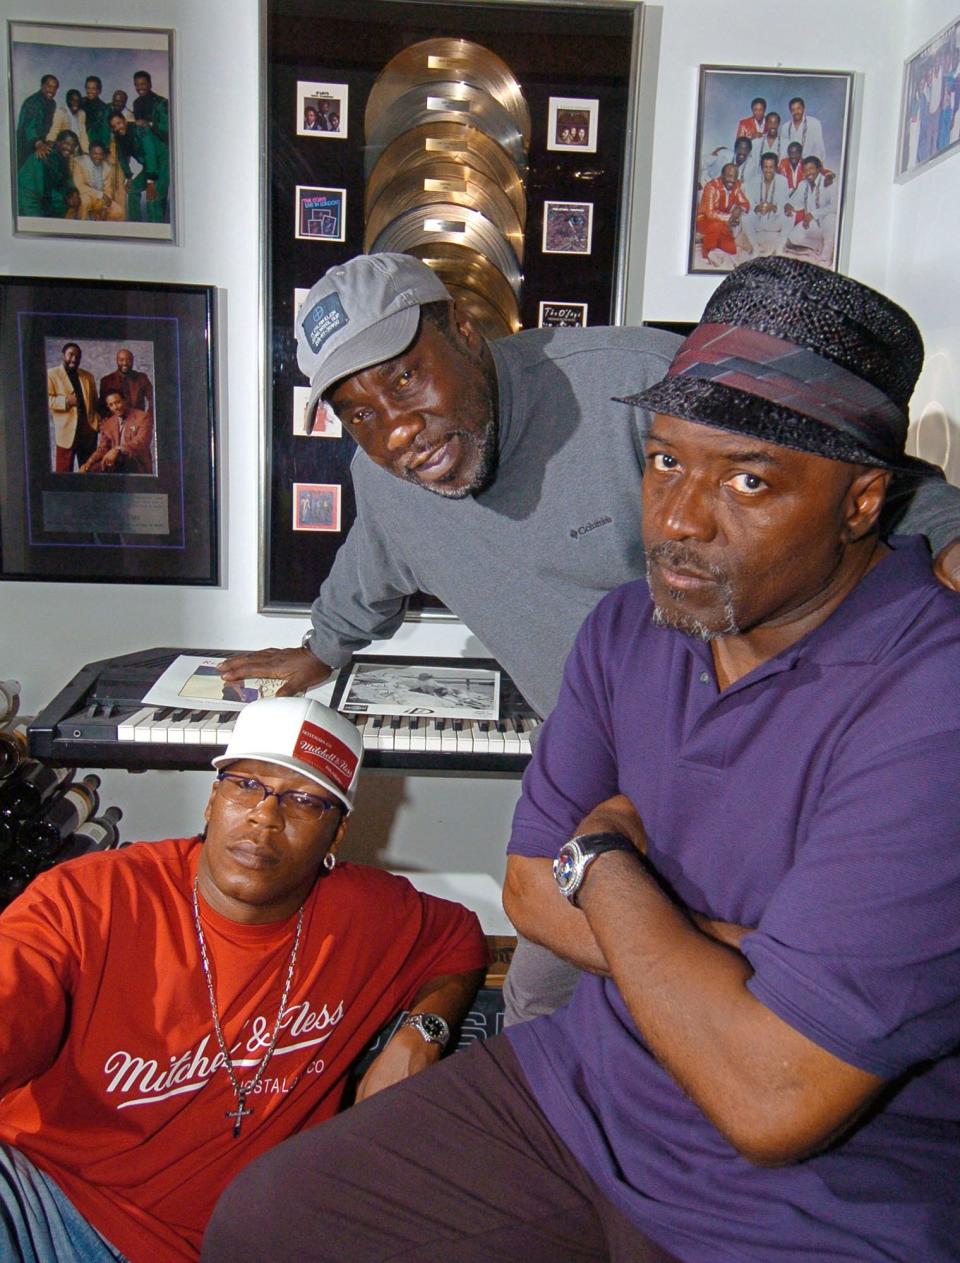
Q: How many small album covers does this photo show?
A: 8